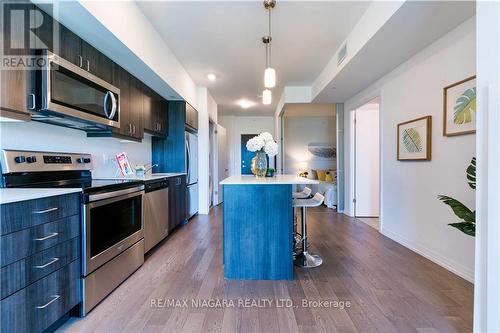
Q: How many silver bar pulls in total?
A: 13